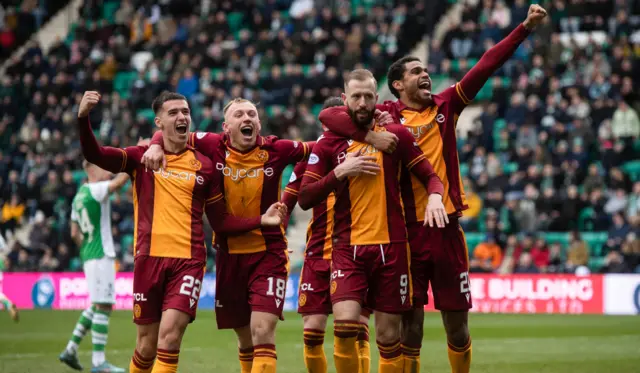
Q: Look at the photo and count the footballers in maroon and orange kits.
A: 5